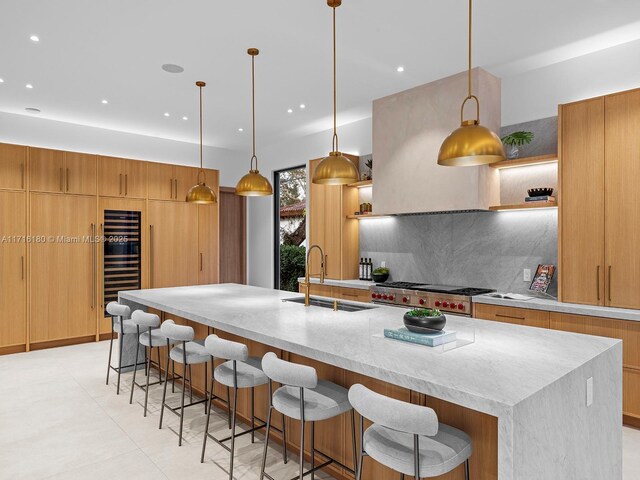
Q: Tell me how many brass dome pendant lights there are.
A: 4